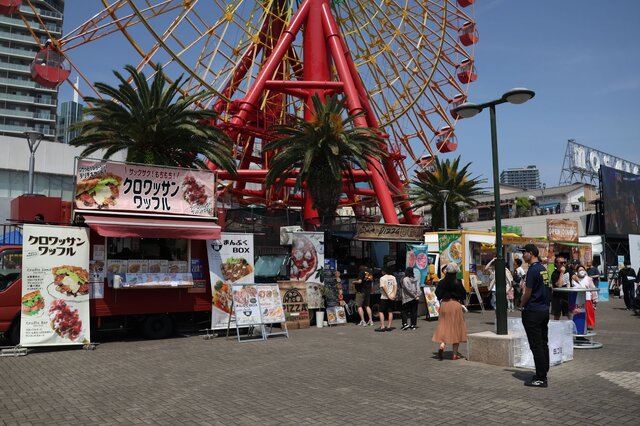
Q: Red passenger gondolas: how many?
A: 8